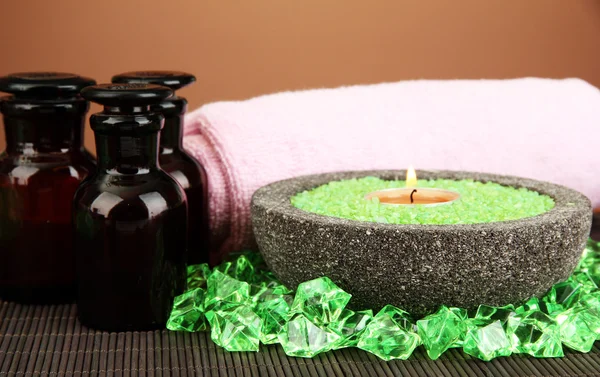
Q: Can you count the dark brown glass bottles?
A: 3